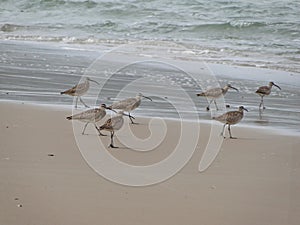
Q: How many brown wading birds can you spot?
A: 7